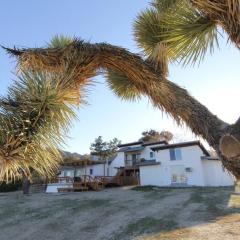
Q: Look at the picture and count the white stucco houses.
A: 1